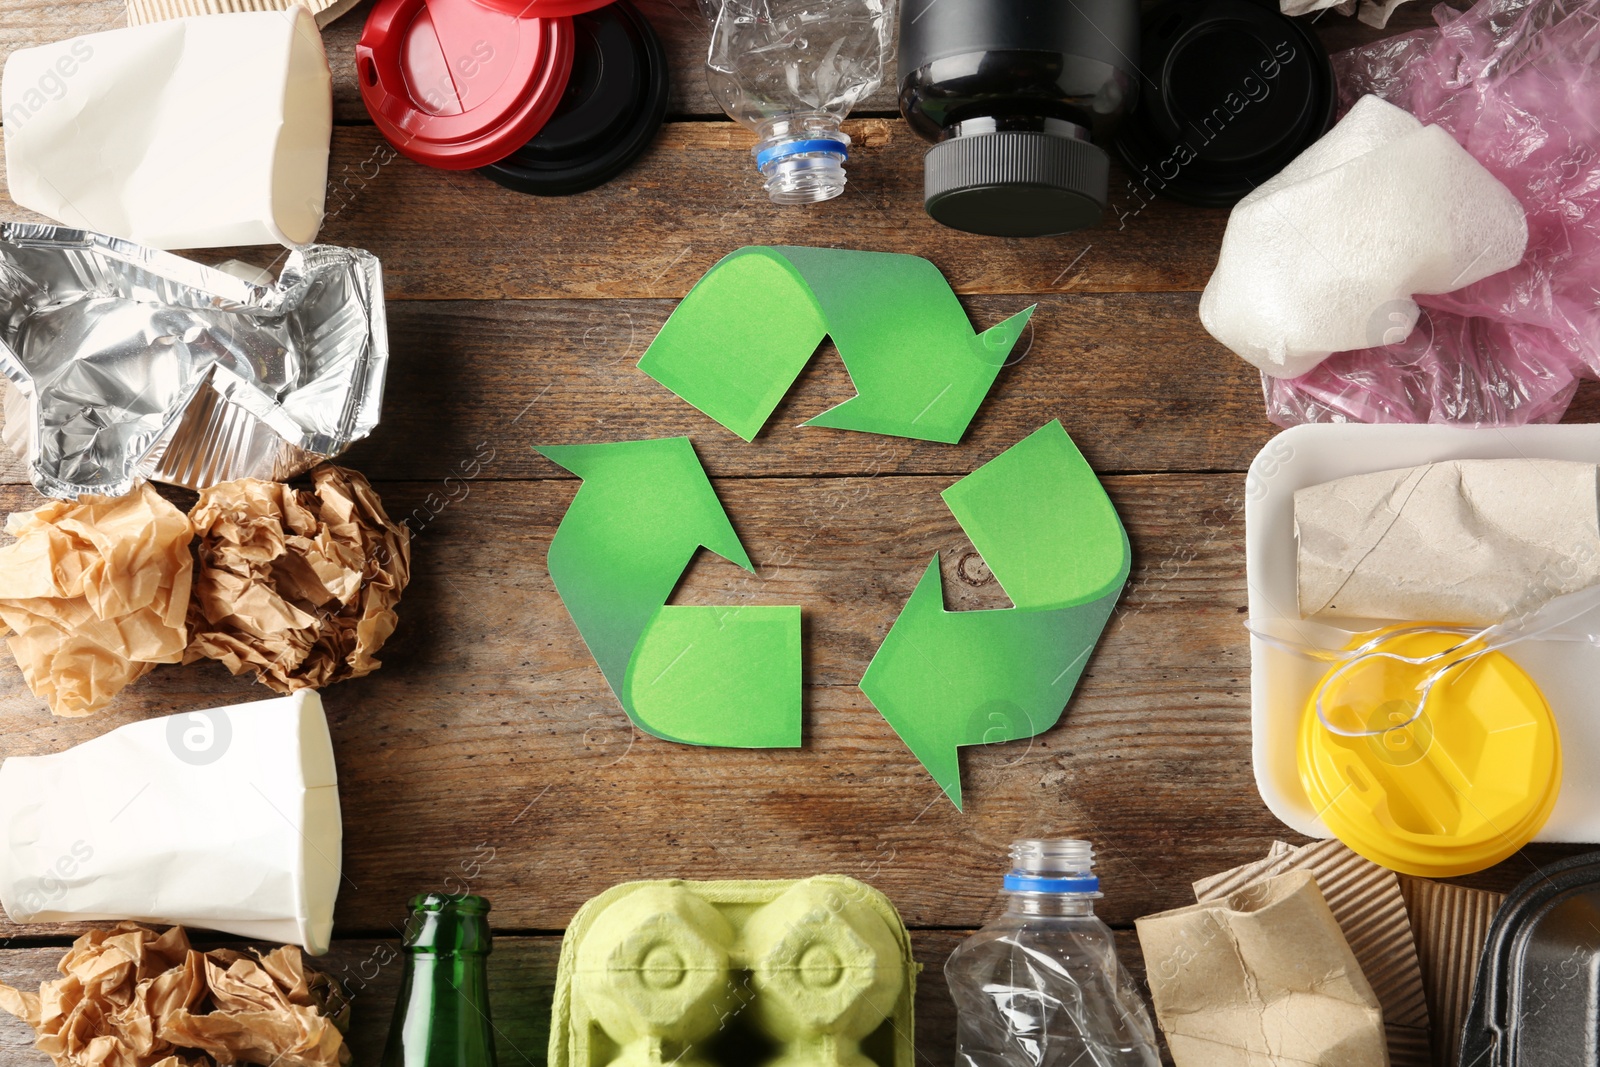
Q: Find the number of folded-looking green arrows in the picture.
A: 3